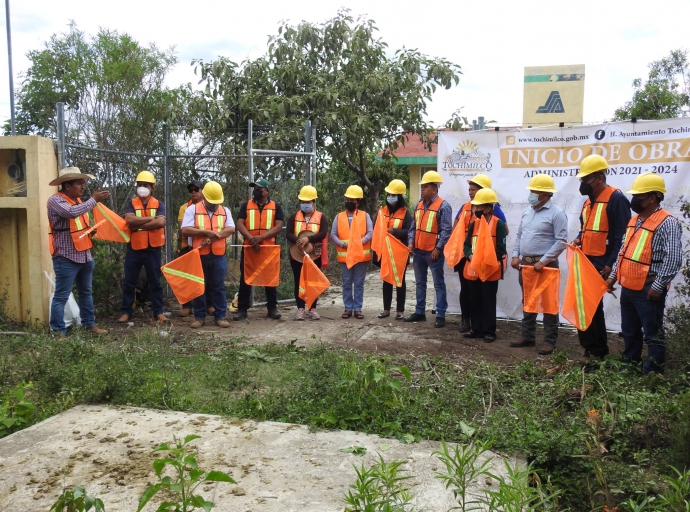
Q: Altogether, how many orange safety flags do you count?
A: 11